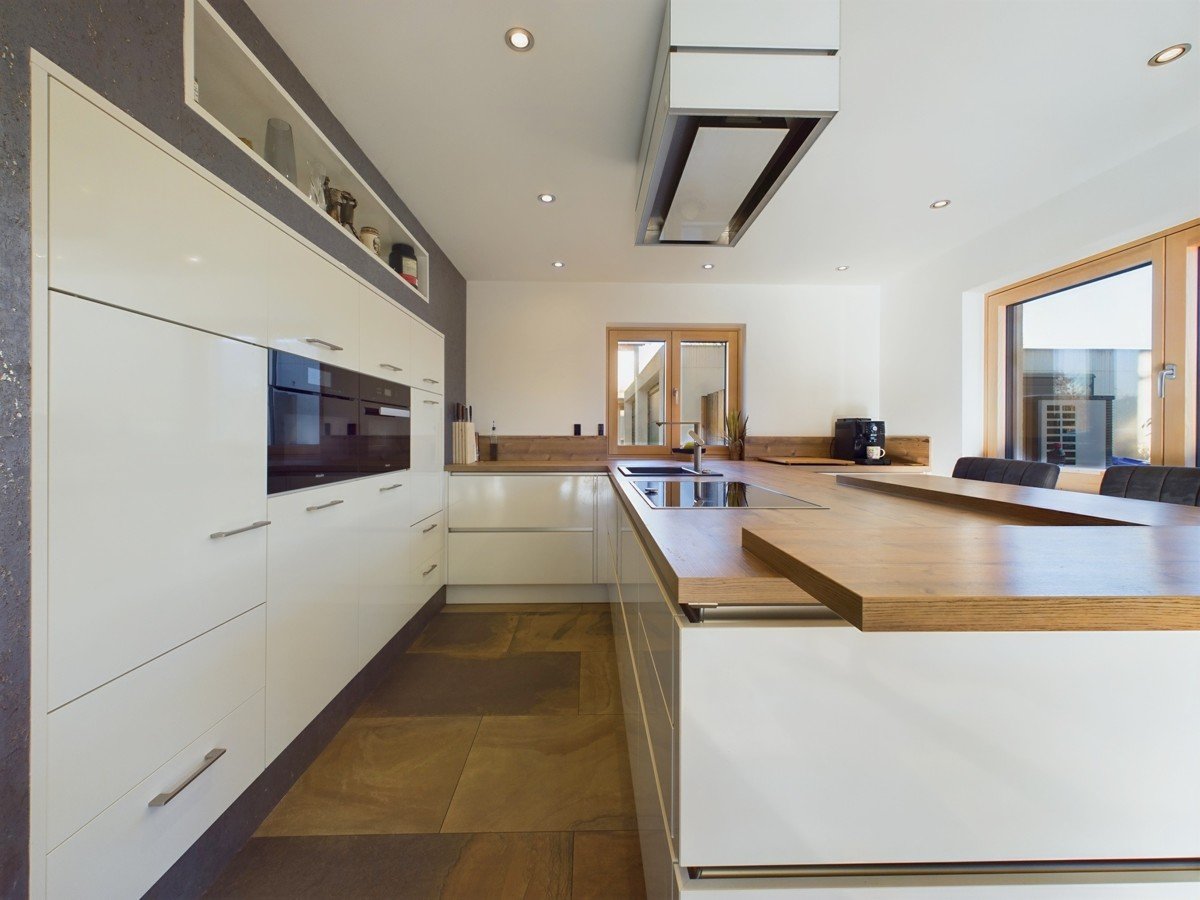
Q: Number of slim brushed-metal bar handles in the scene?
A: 10